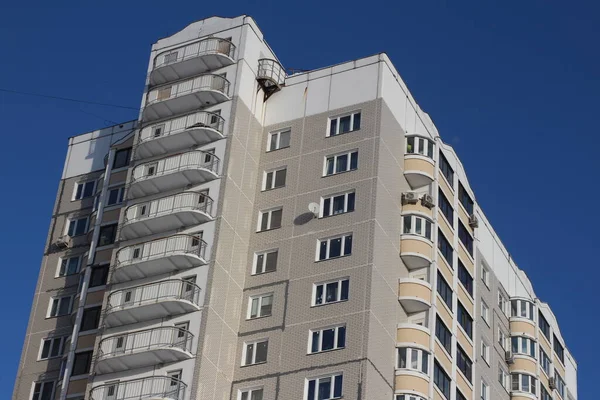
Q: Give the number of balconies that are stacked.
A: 9